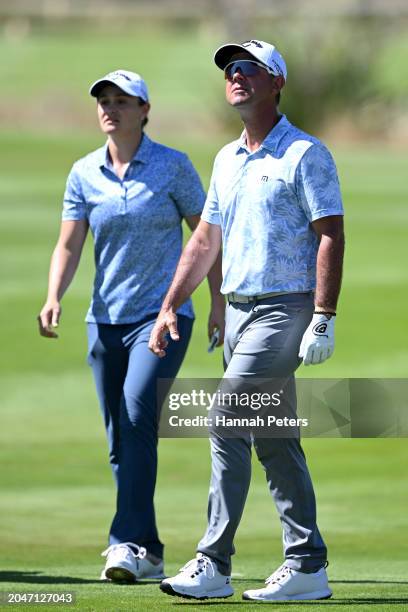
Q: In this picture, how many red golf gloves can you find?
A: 0